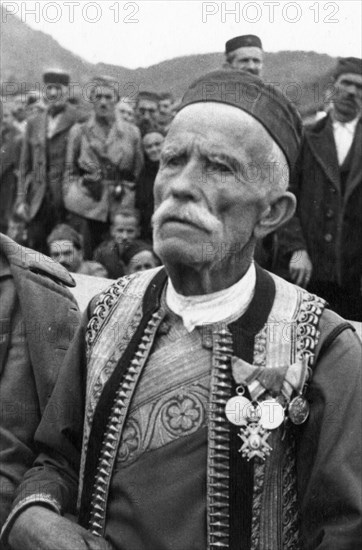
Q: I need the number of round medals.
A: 3